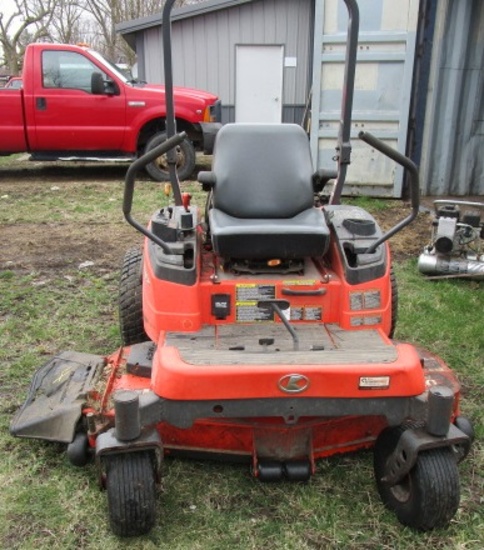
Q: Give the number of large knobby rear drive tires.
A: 2